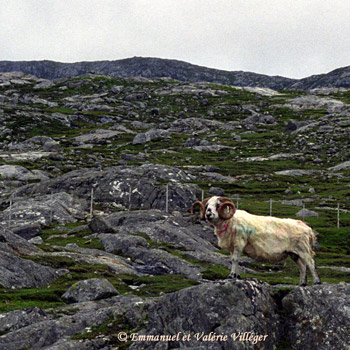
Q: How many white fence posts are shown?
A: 10